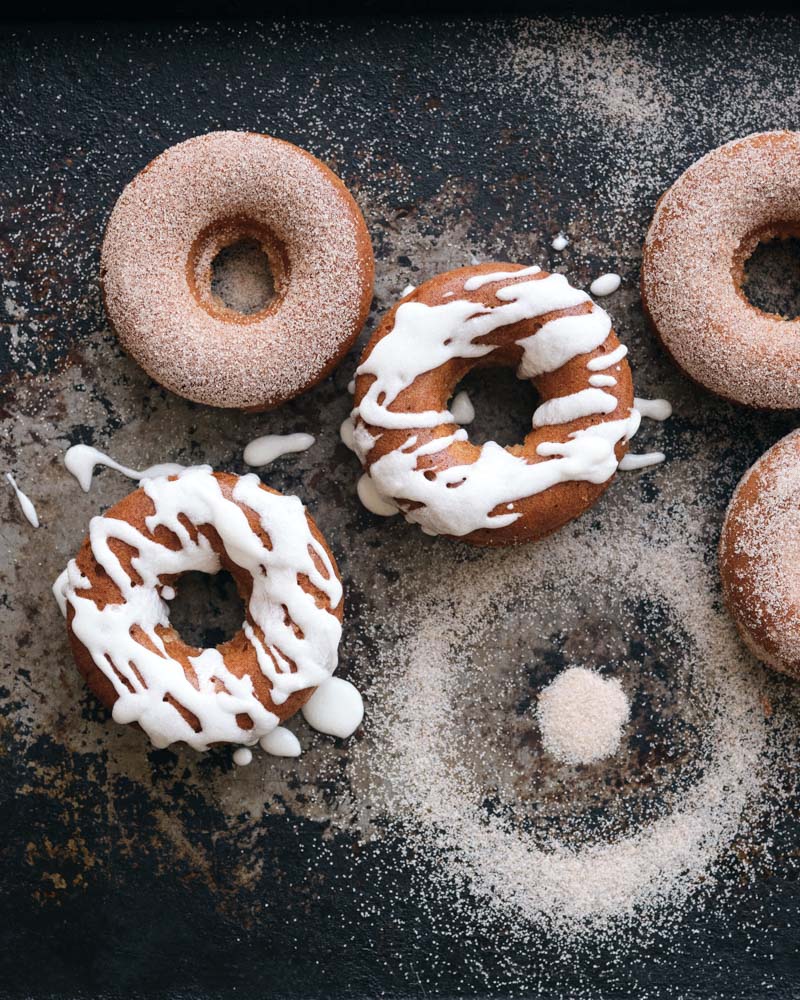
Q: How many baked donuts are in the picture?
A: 5